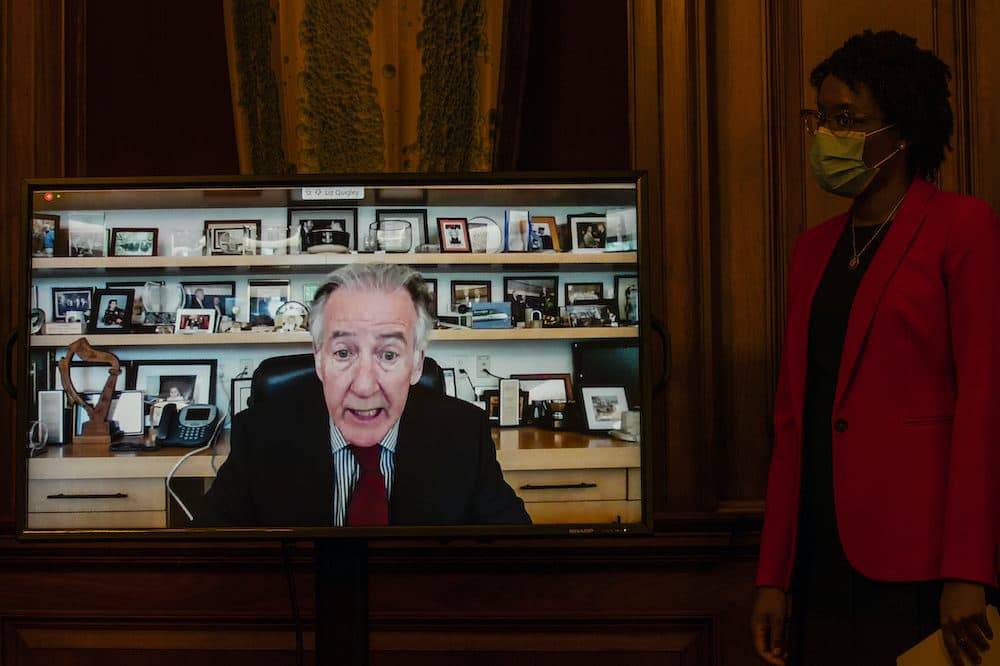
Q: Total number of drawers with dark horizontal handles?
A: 2